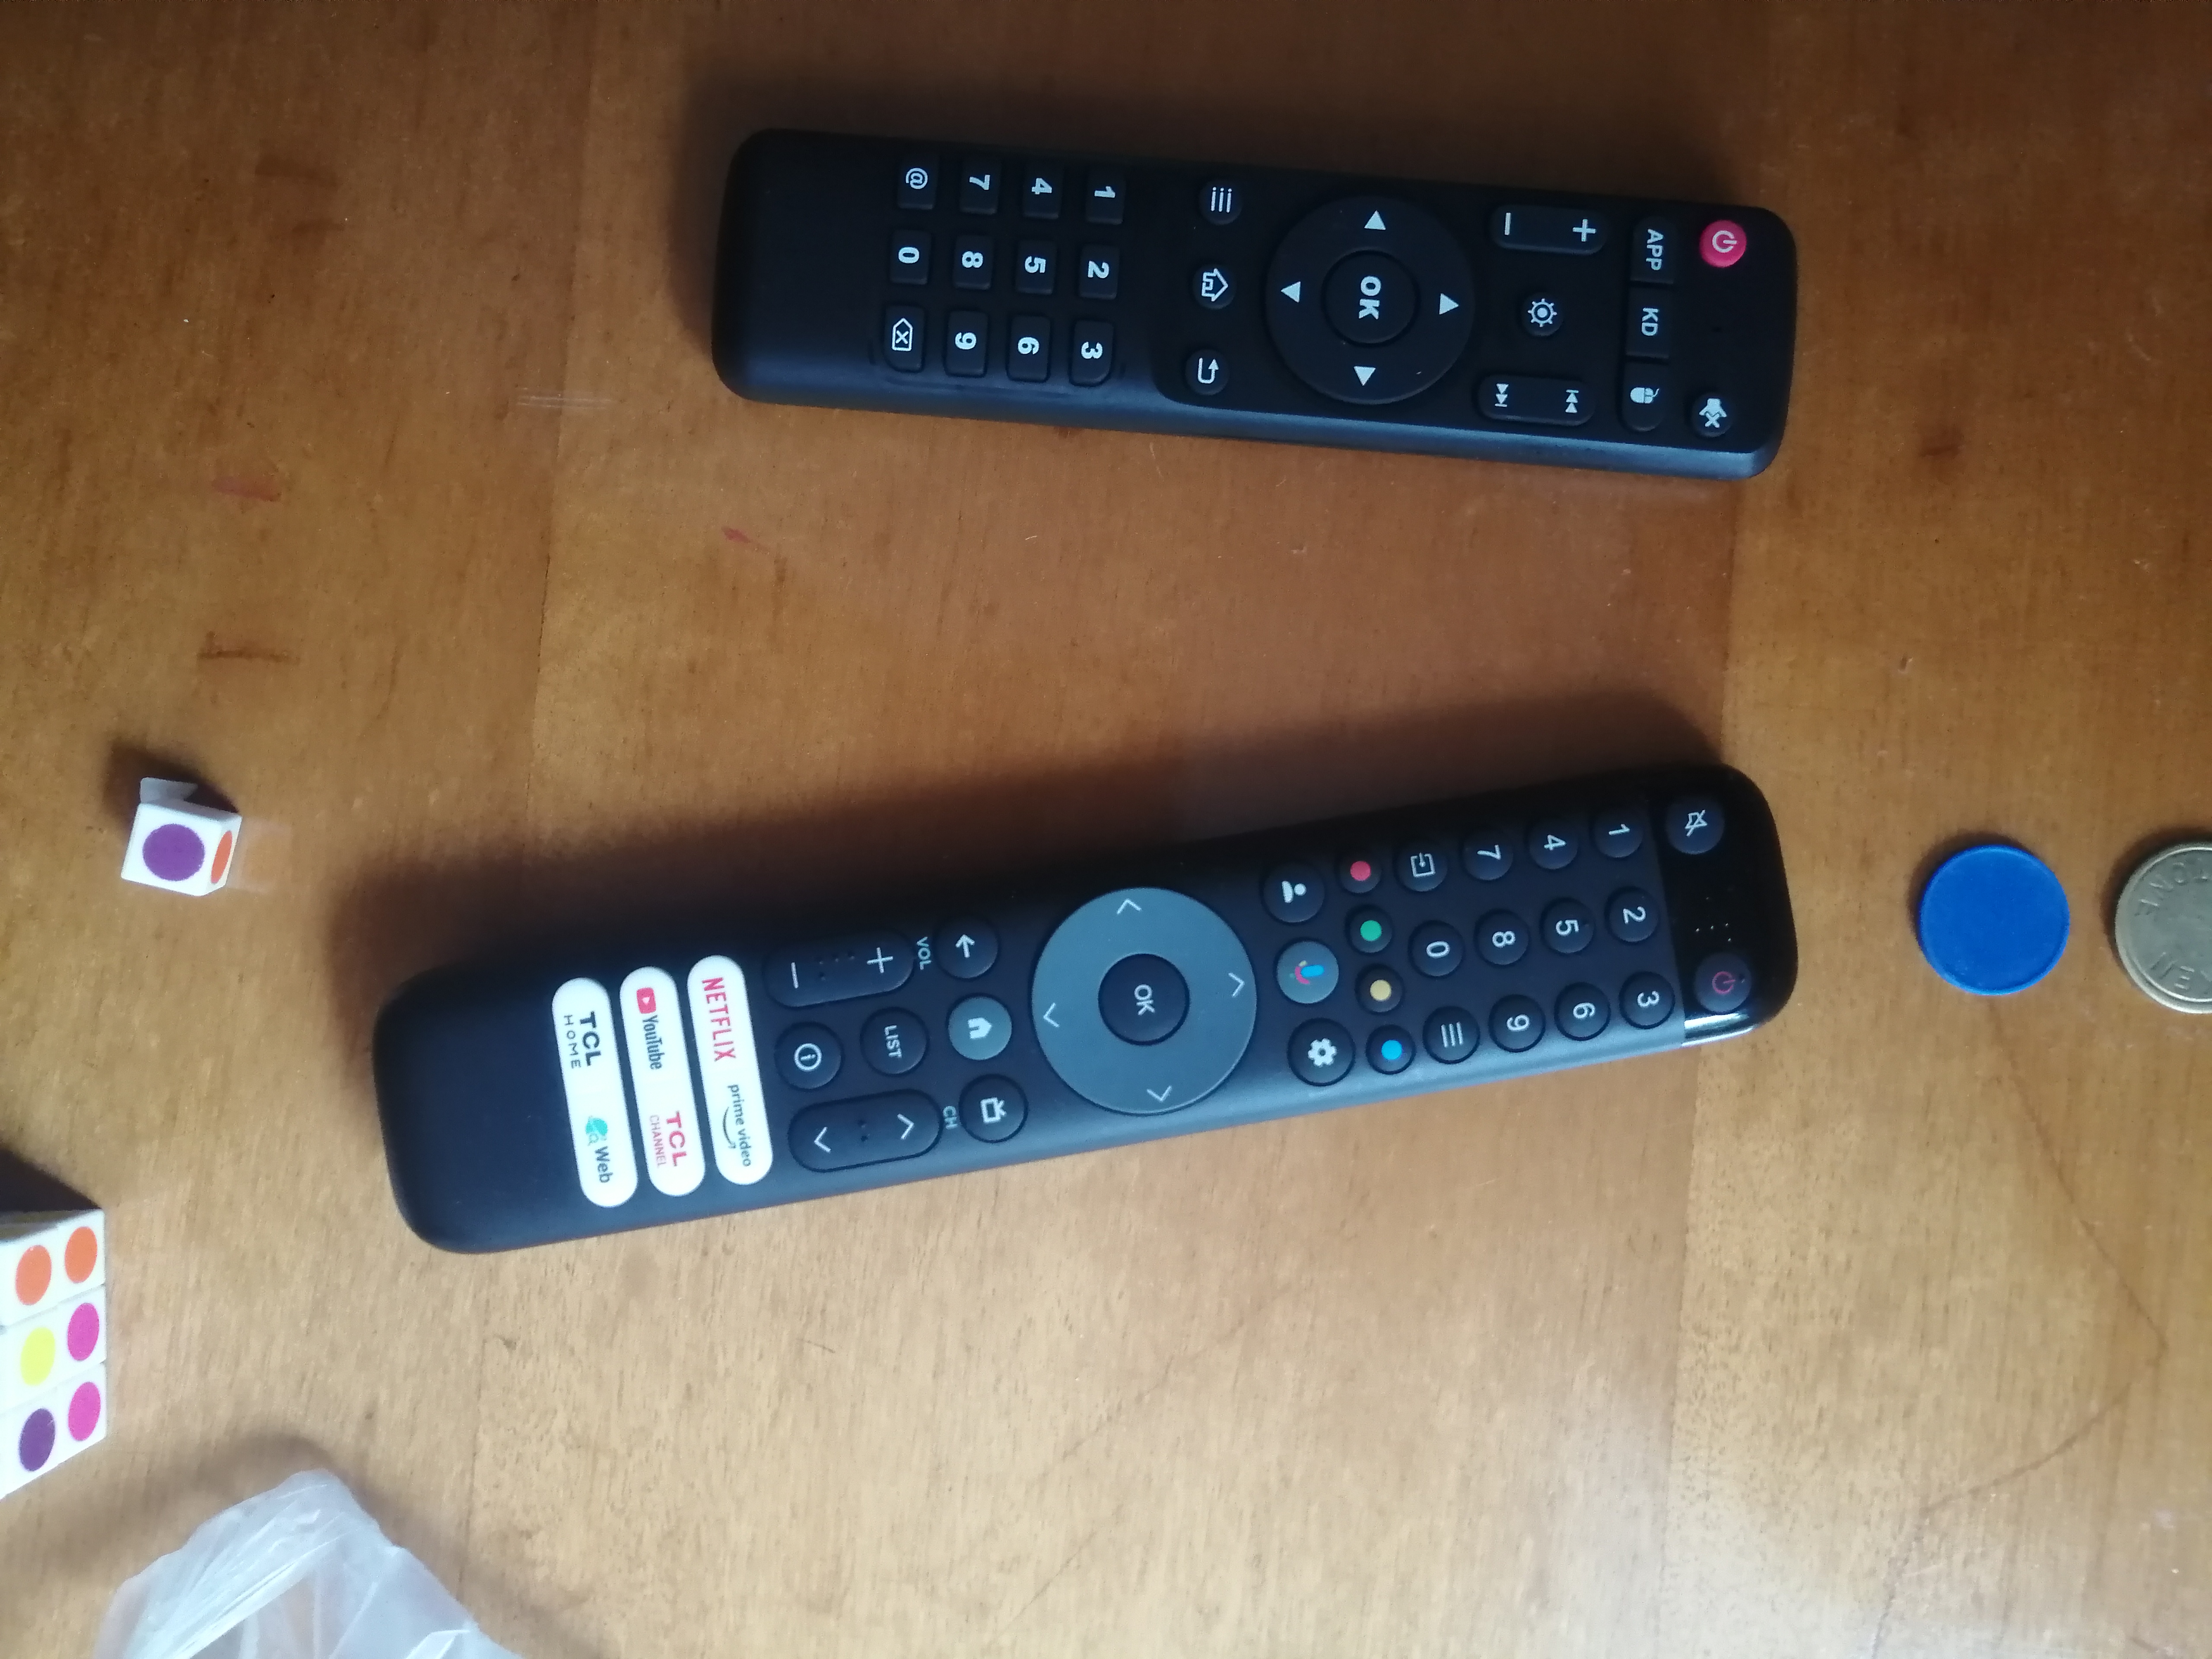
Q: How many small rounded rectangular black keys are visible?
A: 12